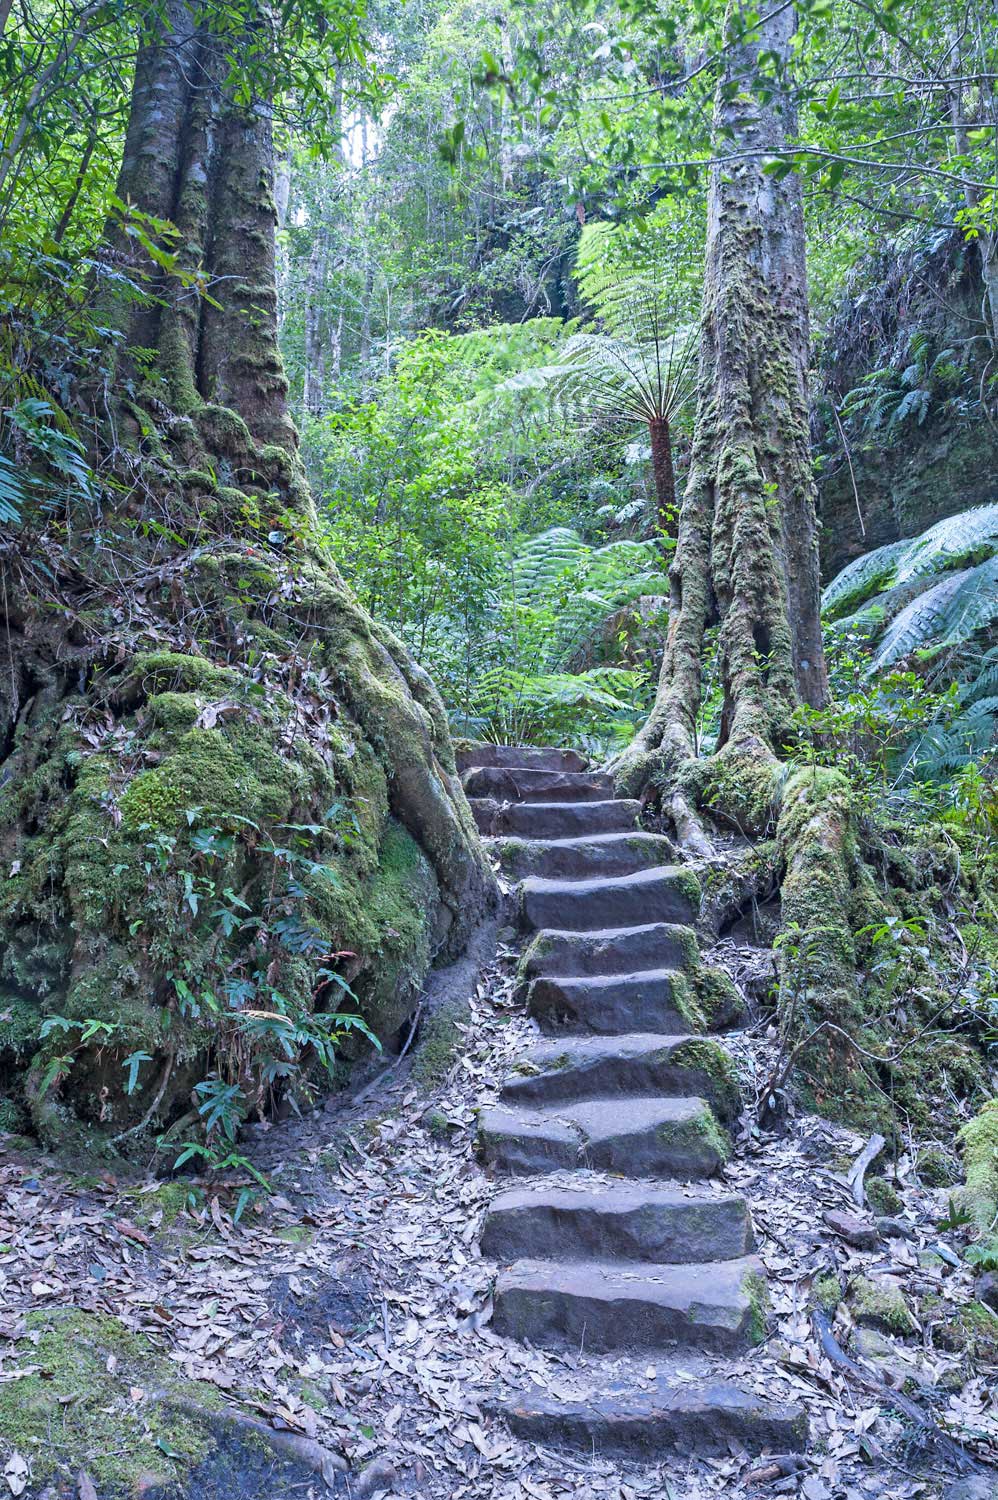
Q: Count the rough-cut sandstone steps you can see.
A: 12